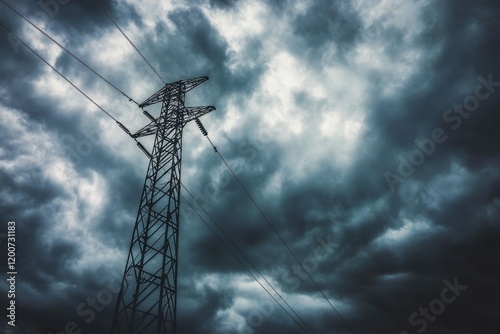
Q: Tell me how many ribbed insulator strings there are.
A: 4